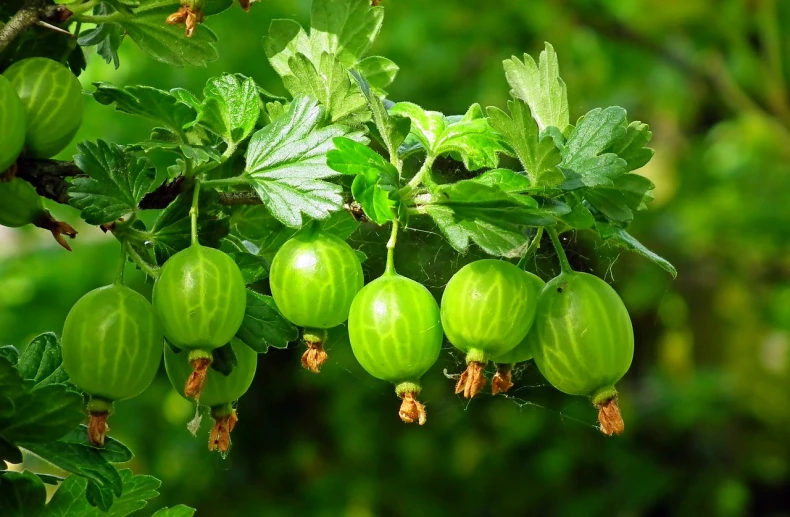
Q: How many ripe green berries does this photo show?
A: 11